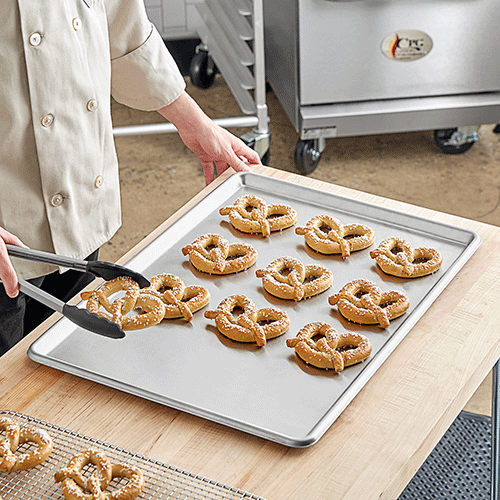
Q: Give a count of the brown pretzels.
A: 12